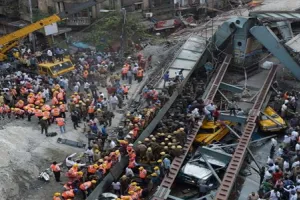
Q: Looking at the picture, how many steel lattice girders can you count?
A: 2